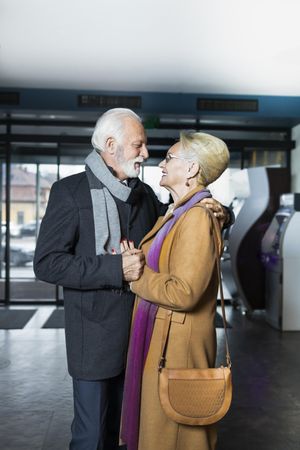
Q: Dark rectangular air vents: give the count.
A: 3